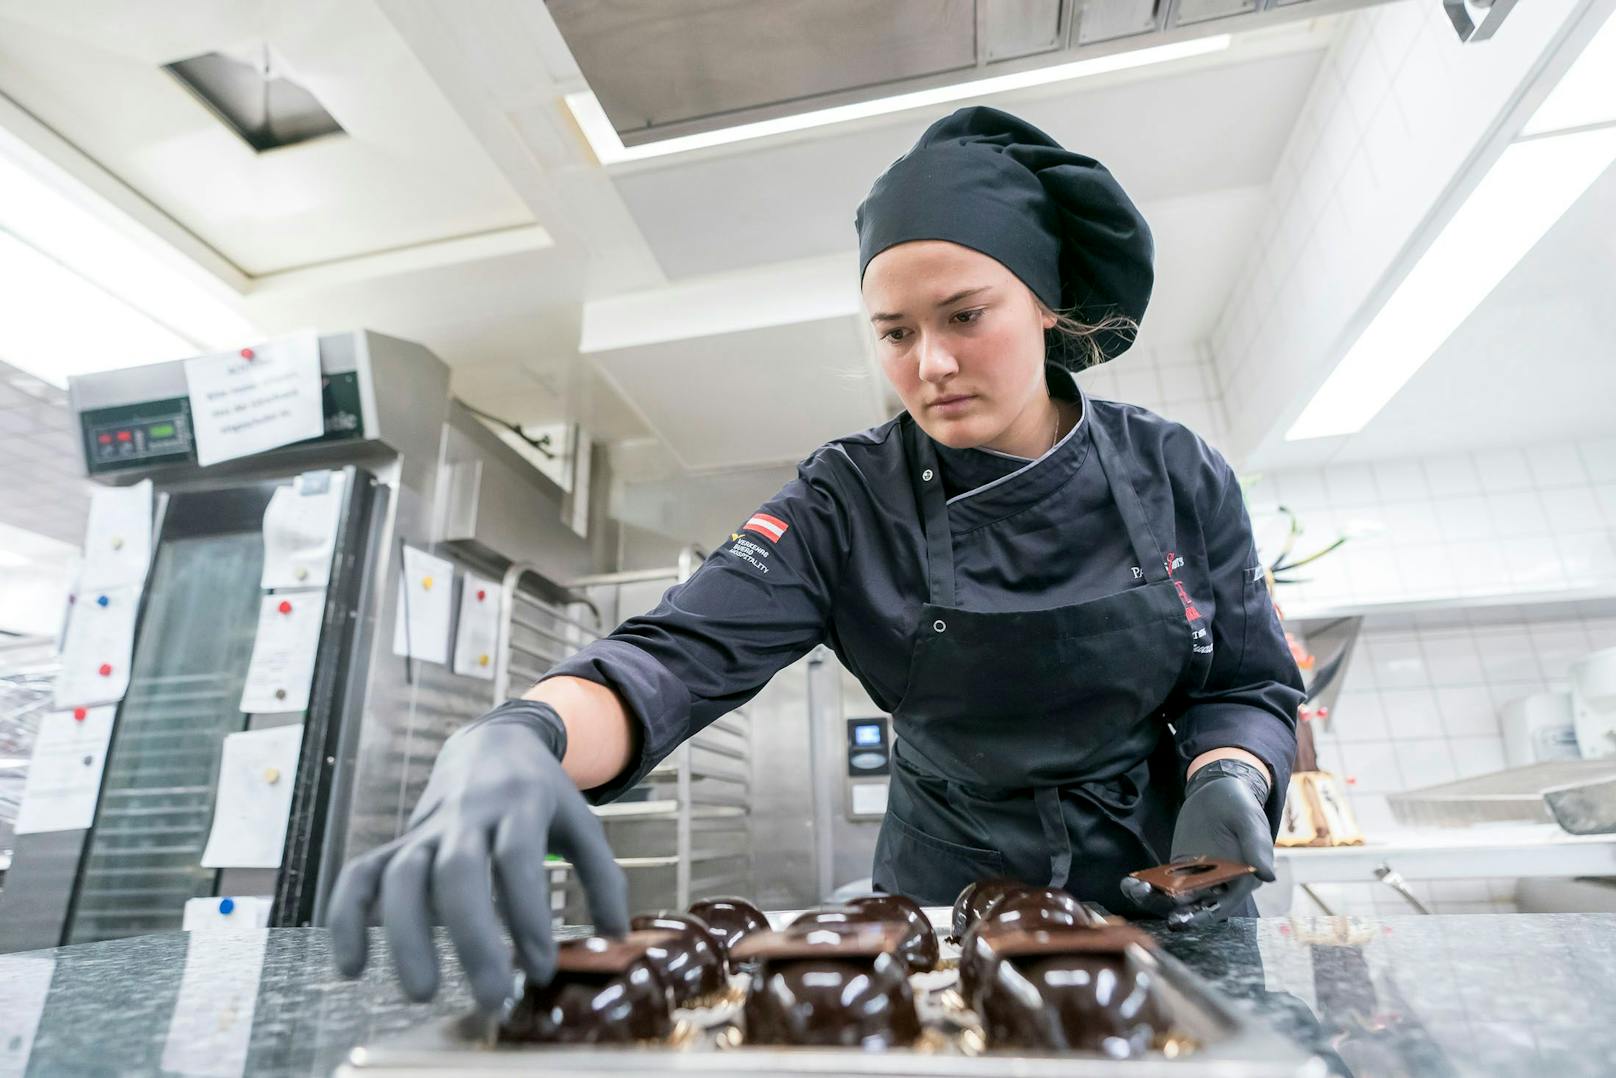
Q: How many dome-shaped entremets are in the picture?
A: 9